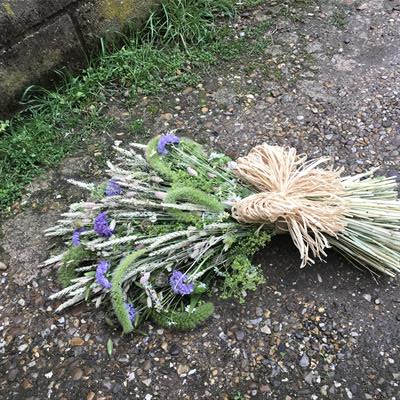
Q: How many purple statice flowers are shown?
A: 7